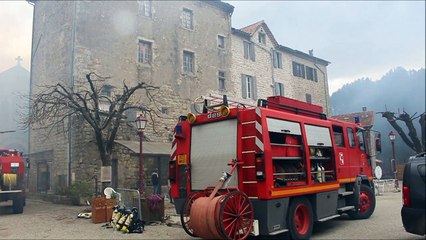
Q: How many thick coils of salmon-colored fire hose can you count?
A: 1